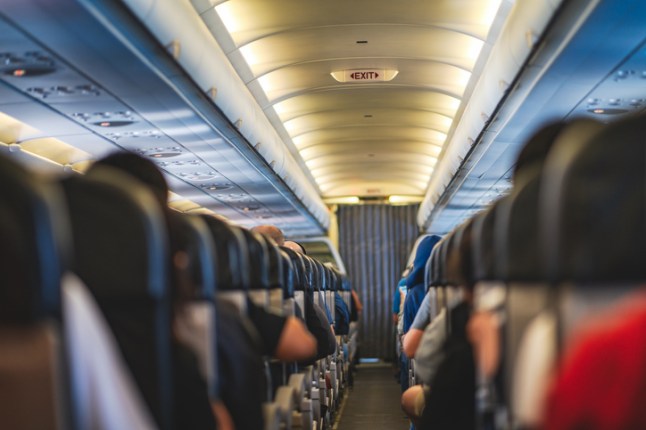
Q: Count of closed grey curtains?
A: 1